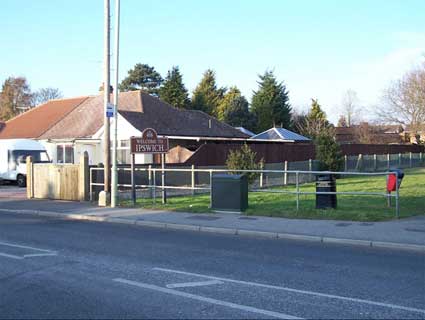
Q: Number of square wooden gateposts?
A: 2